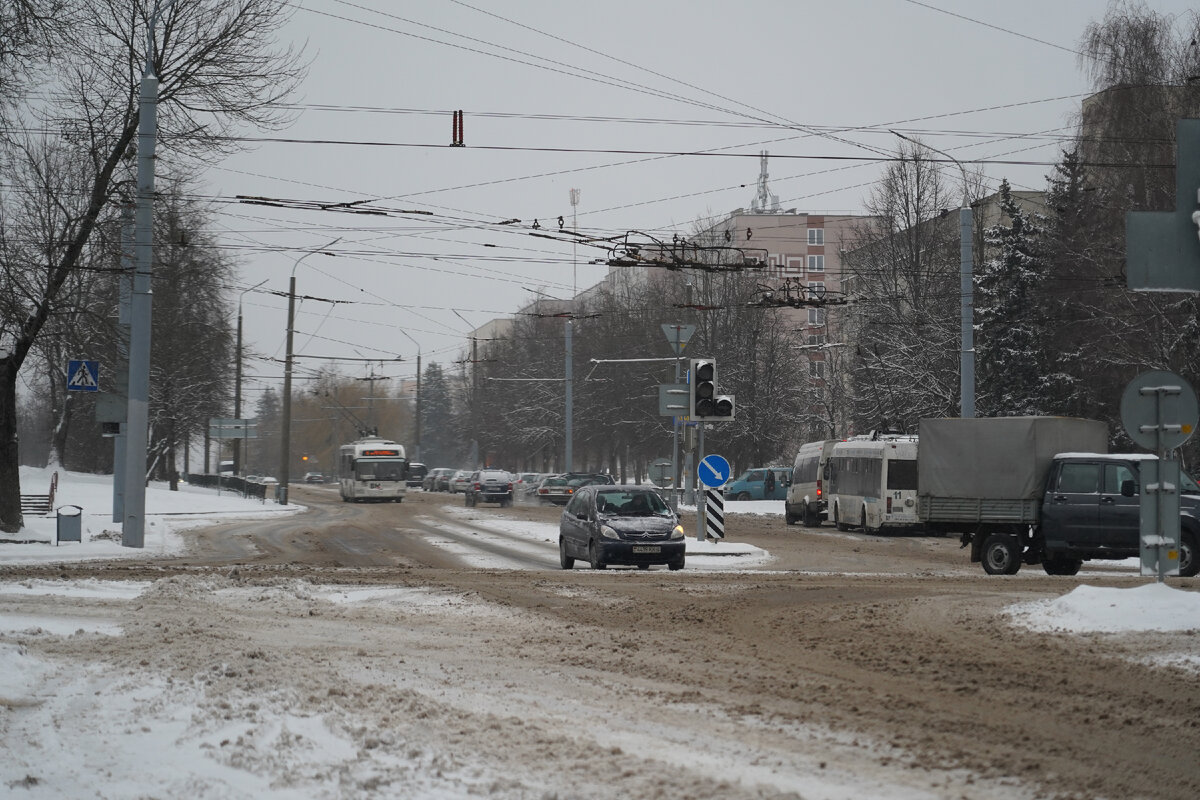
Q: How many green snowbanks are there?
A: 0